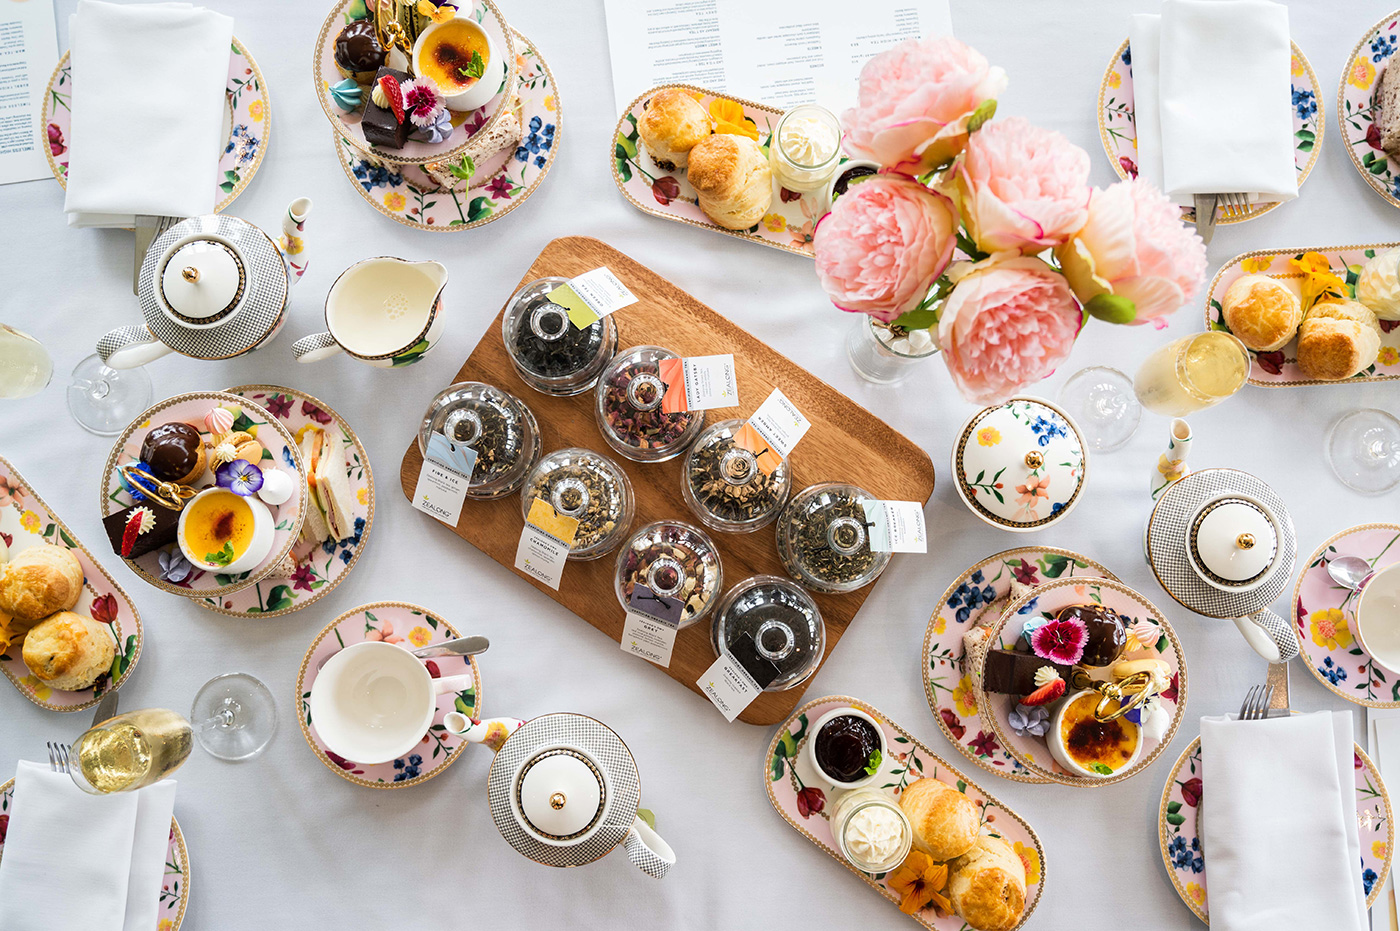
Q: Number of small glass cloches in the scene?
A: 8